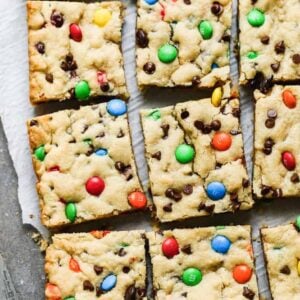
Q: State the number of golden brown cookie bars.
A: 9